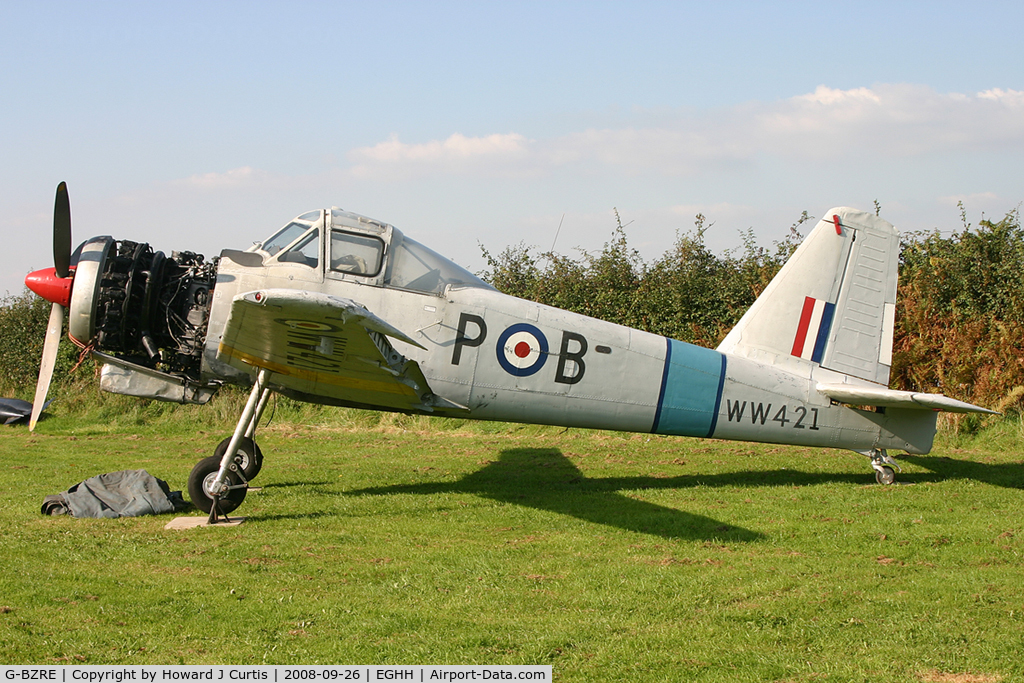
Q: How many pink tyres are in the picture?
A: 0